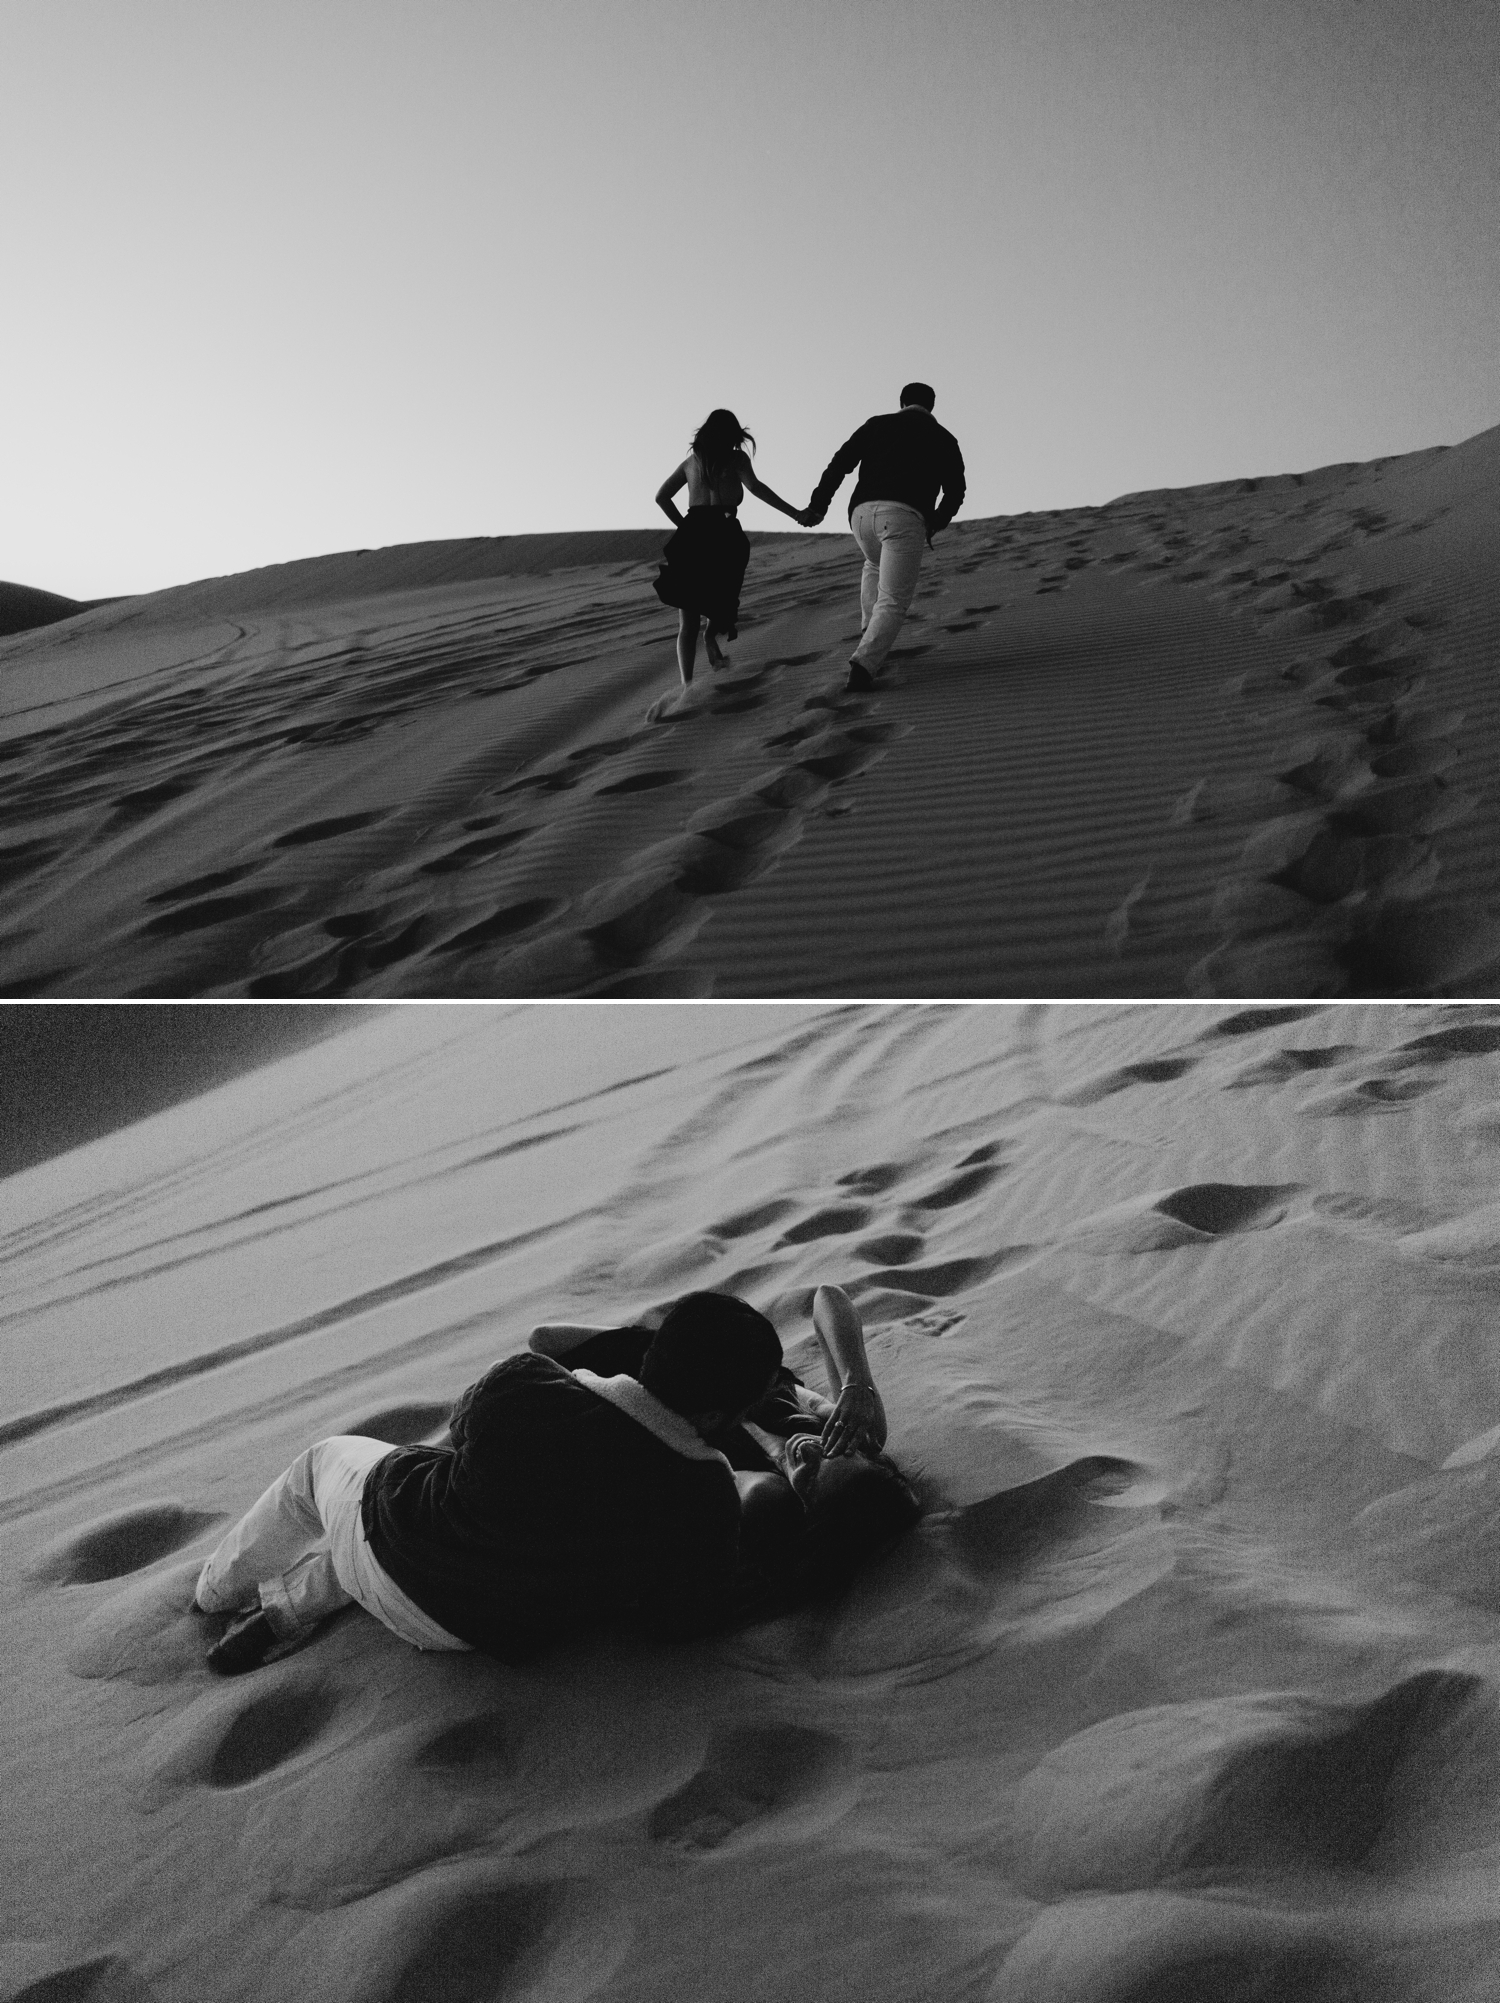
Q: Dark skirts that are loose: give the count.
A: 1